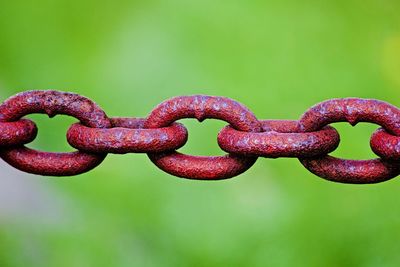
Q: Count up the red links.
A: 7